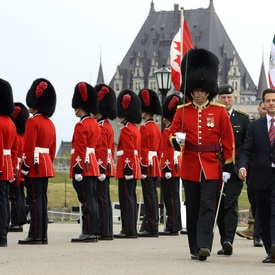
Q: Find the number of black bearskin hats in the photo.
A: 9